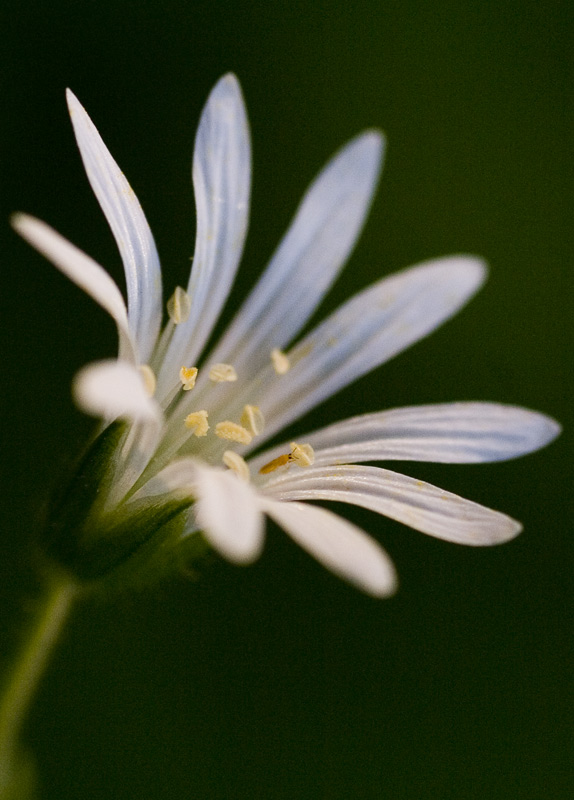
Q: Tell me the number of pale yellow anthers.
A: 10